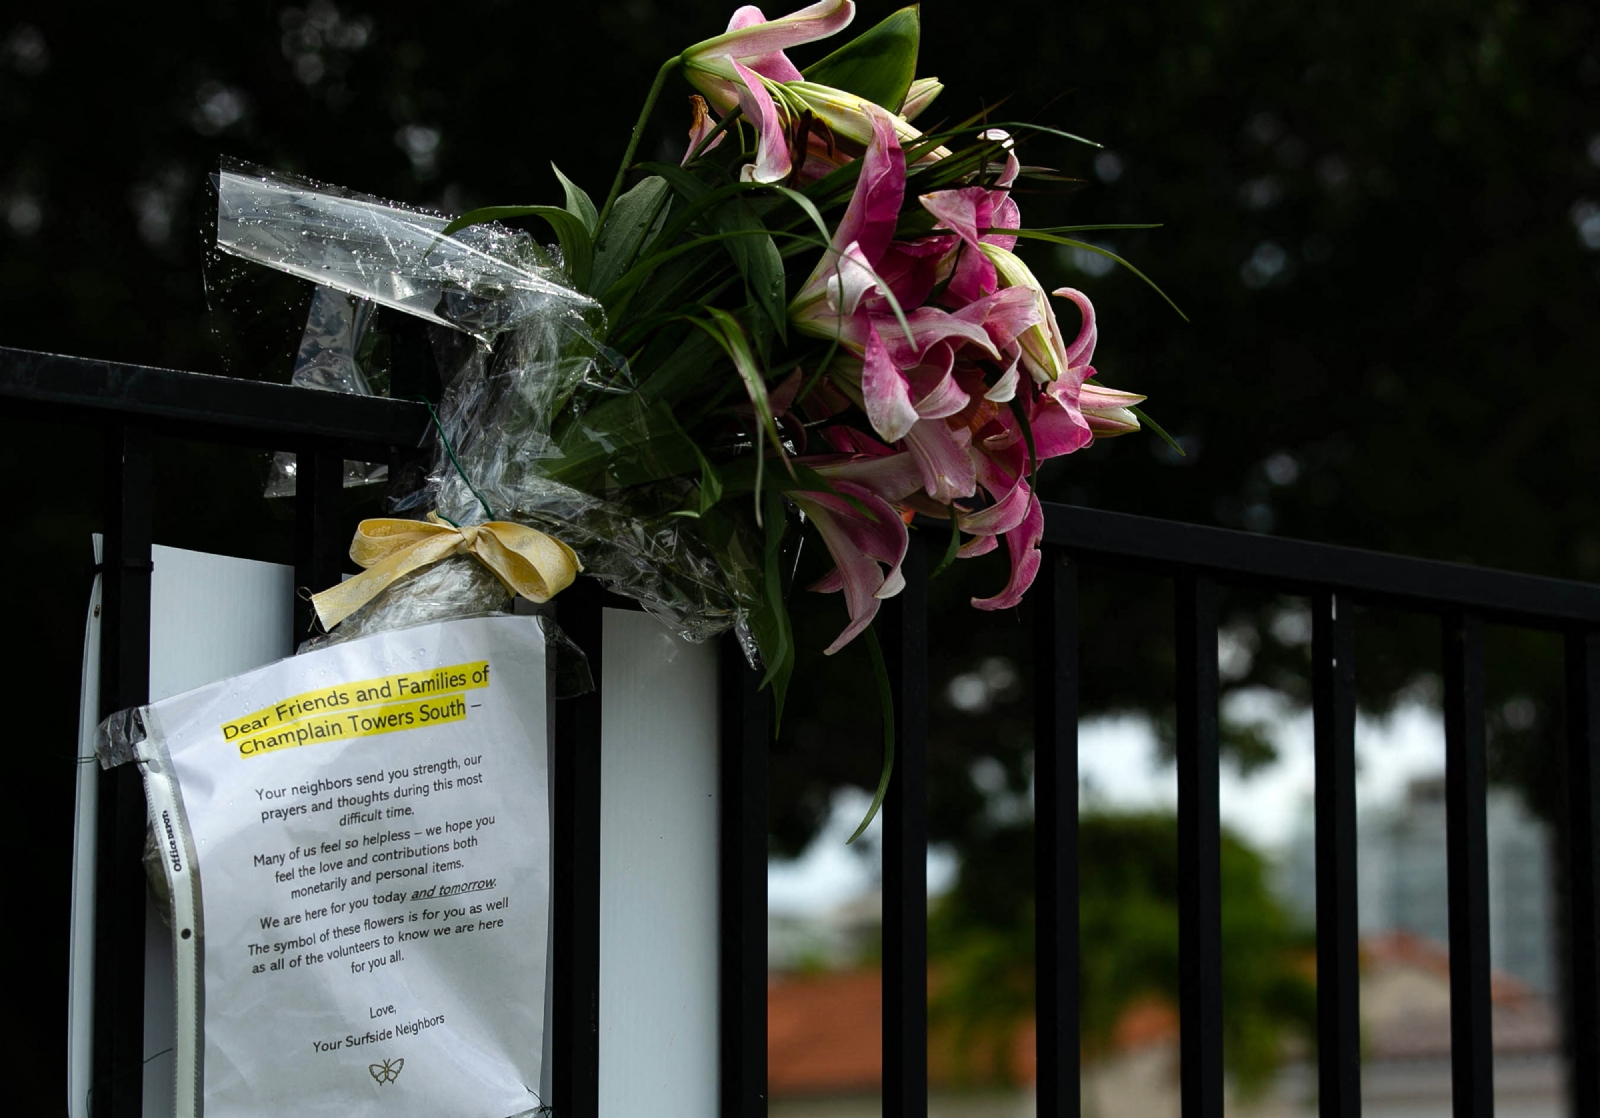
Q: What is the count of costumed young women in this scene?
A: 0